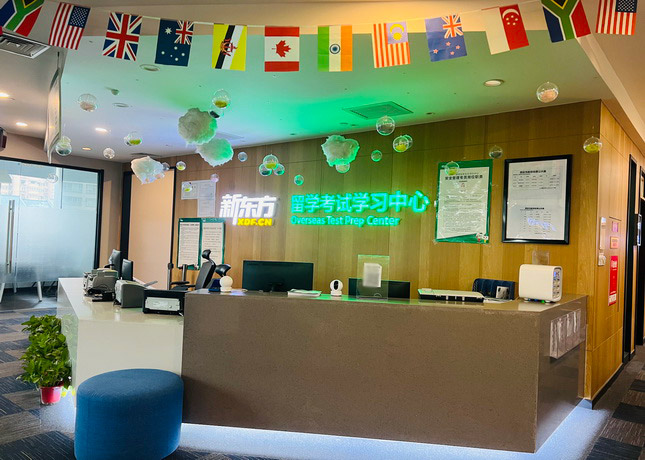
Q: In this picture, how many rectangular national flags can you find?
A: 12